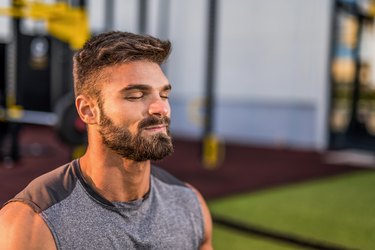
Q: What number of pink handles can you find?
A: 0